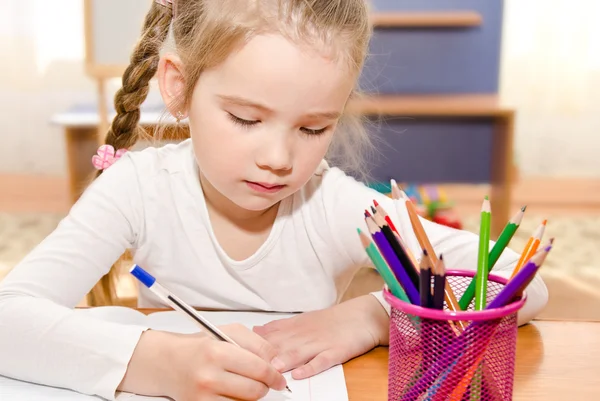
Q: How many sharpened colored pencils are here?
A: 14